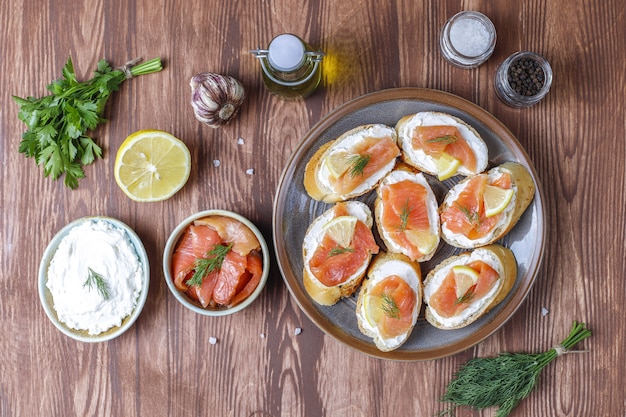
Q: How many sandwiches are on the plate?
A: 7